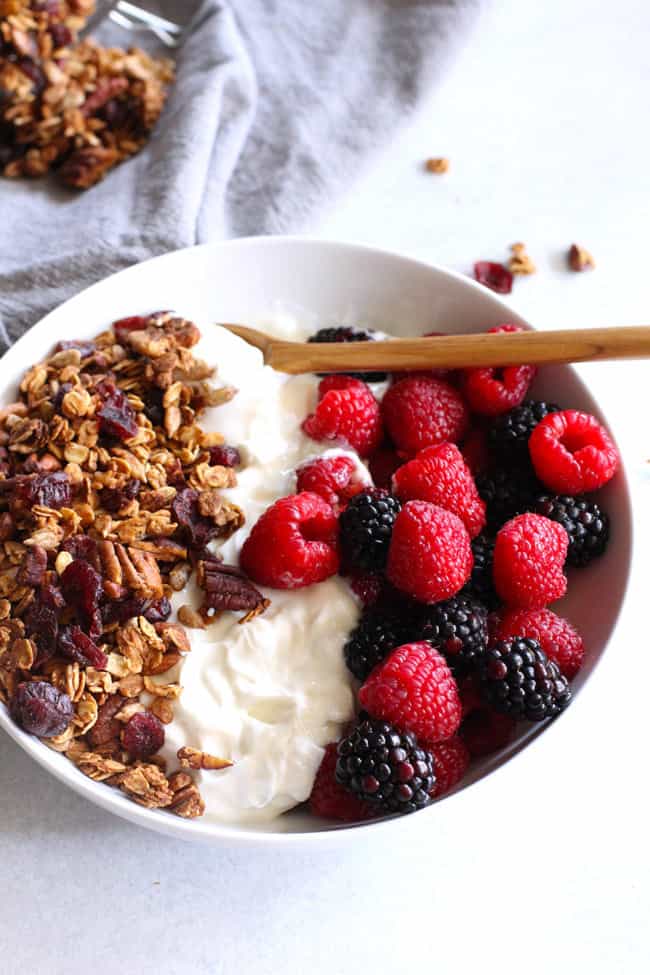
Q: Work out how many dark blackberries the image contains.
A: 10